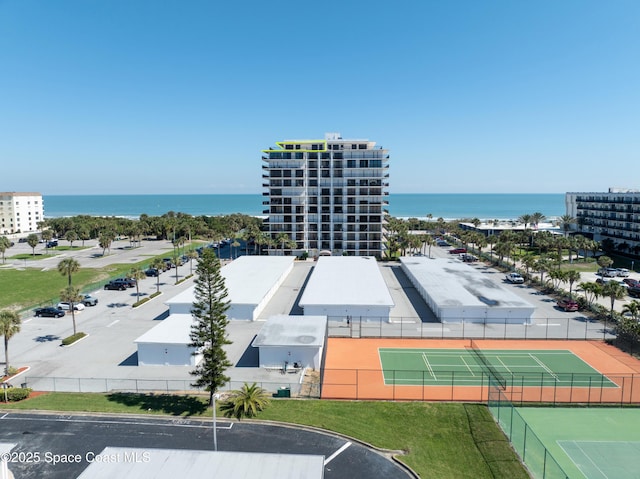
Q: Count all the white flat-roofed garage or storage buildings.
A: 5